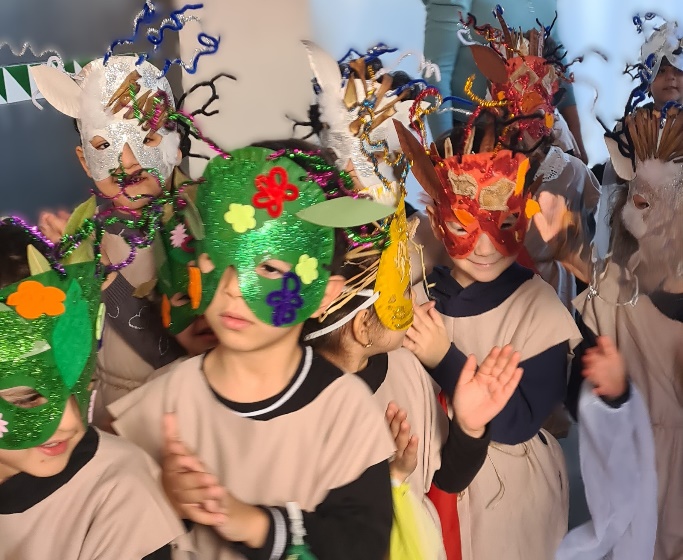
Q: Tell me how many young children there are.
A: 10